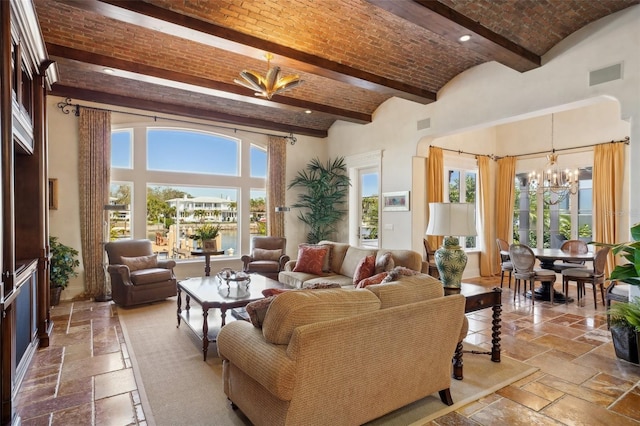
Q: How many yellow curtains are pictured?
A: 4